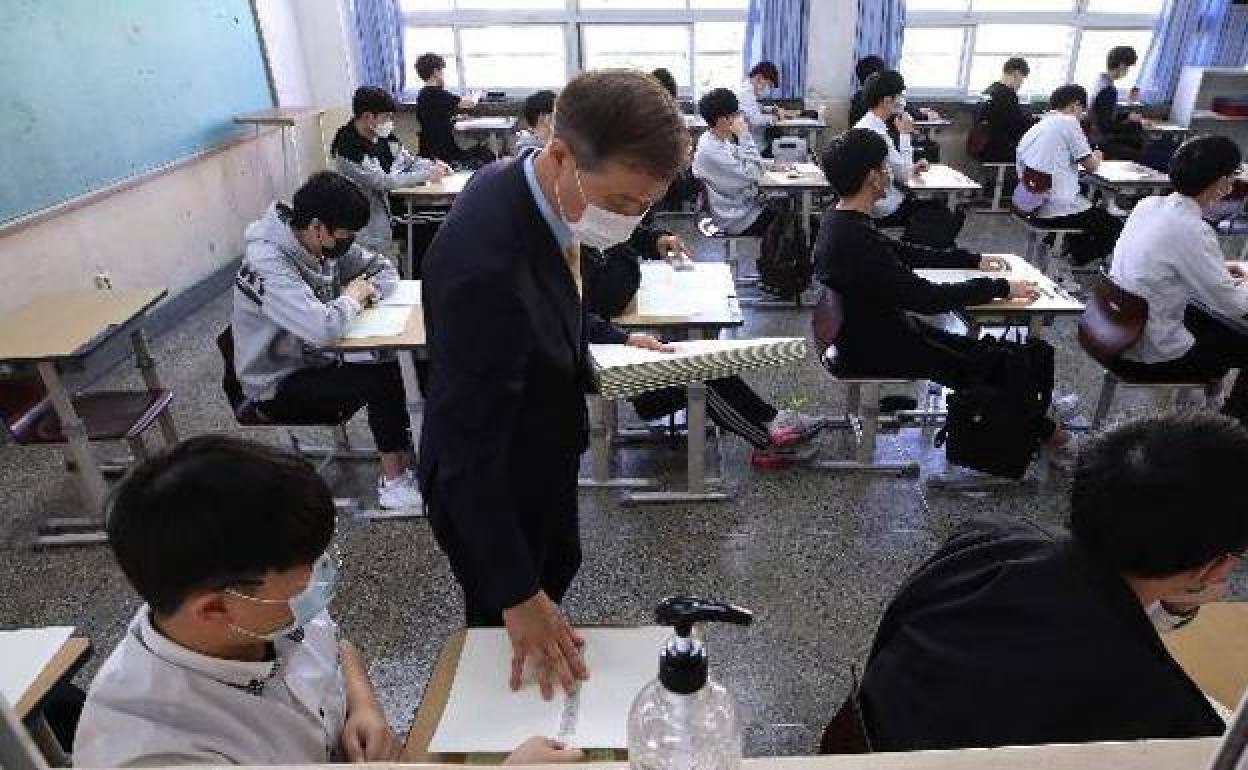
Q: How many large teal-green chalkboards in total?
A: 1